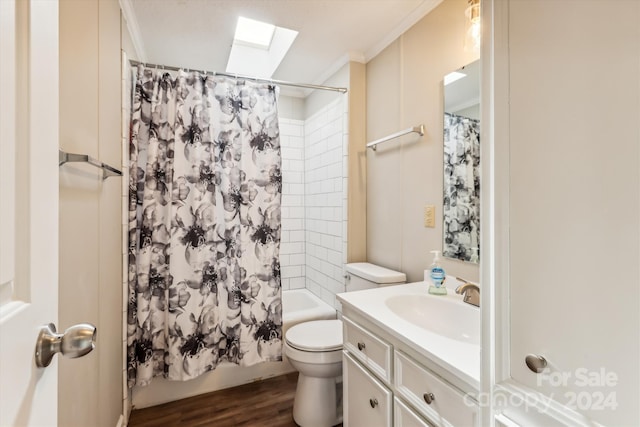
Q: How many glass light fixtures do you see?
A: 1